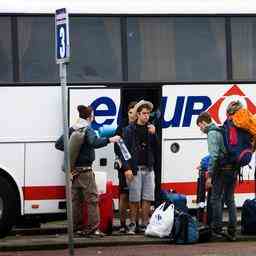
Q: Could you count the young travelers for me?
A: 4